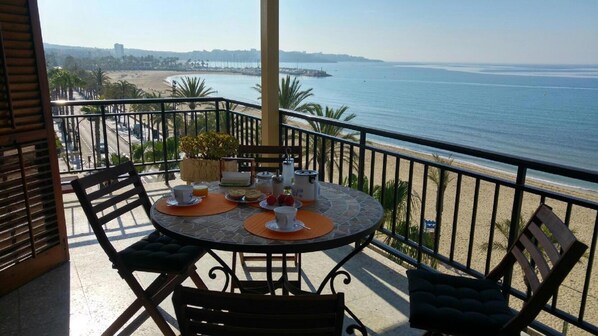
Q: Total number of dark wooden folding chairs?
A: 4